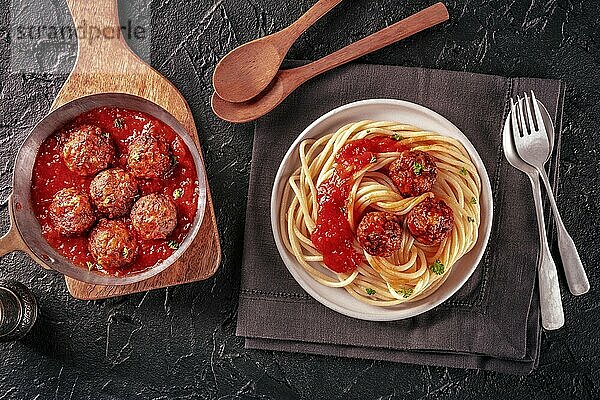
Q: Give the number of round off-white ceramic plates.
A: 1